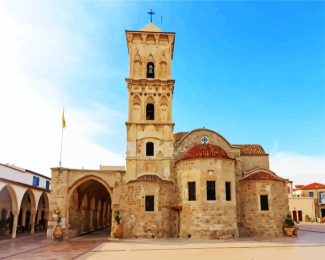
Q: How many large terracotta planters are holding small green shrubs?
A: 3